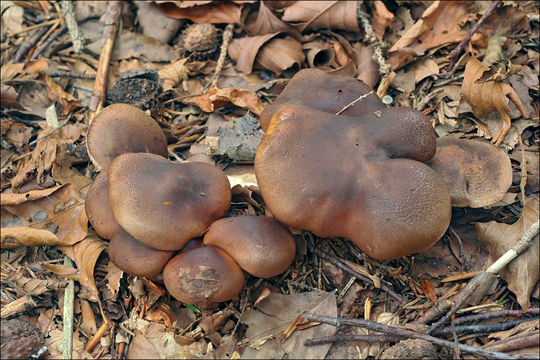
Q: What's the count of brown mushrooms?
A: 9